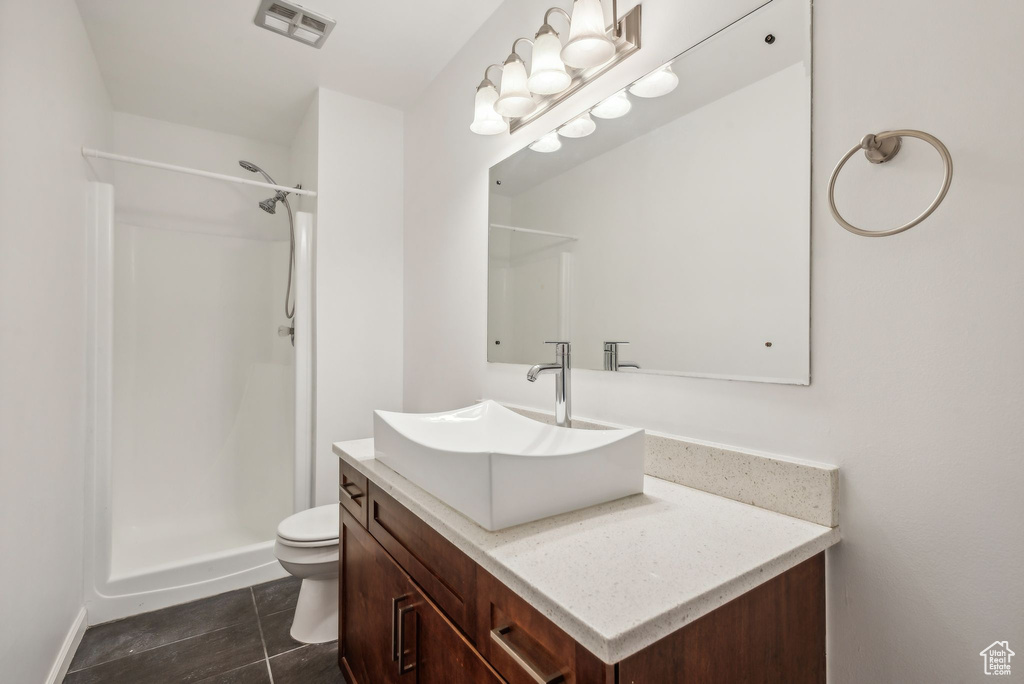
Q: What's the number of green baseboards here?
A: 0